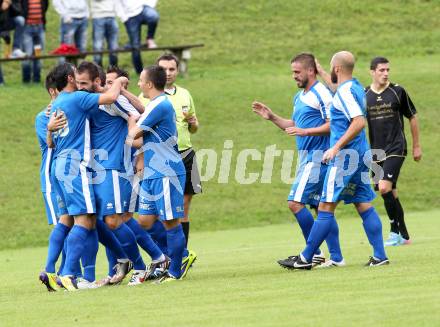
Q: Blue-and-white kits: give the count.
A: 7